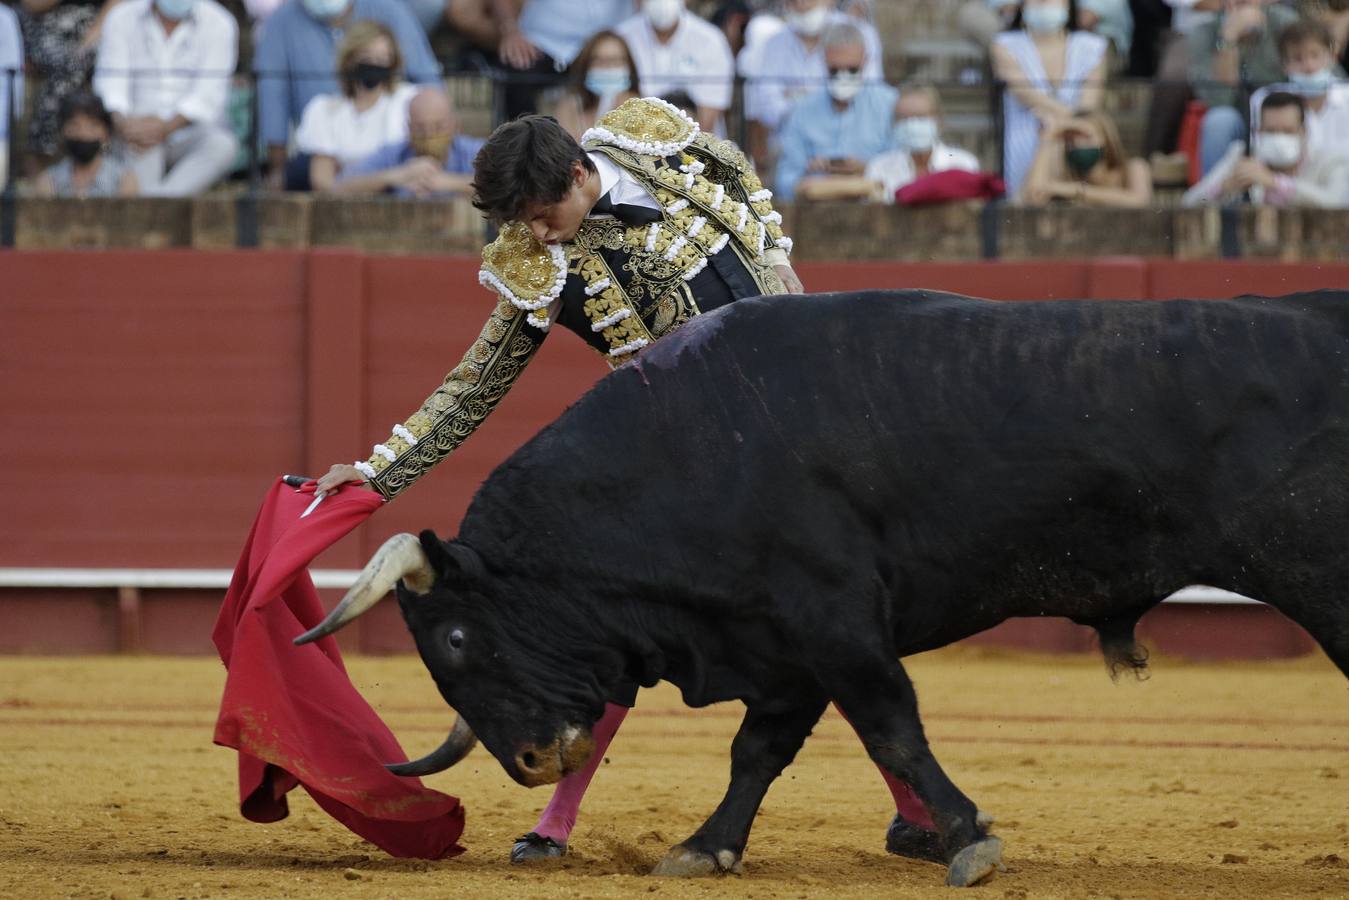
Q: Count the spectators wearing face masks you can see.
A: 14